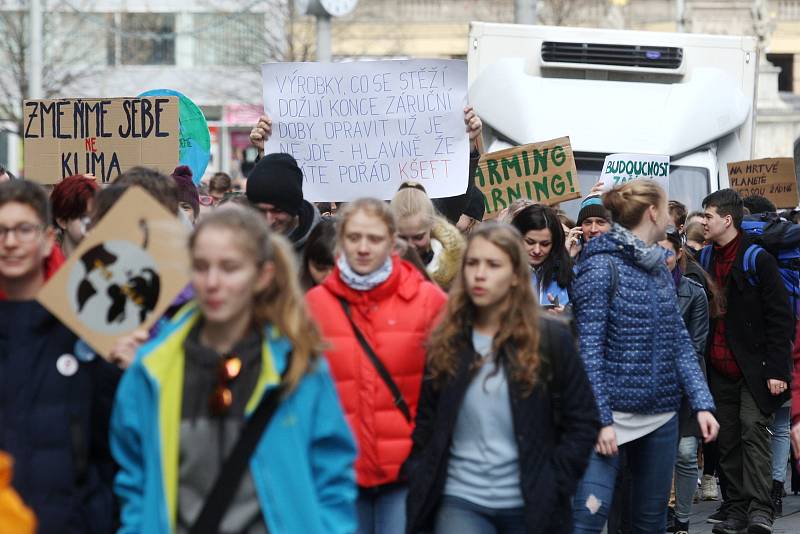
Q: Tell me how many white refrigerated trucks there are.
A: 1